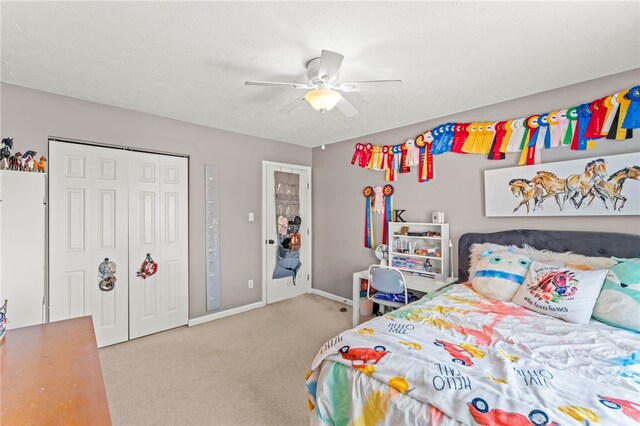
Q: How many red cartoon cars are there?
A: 4